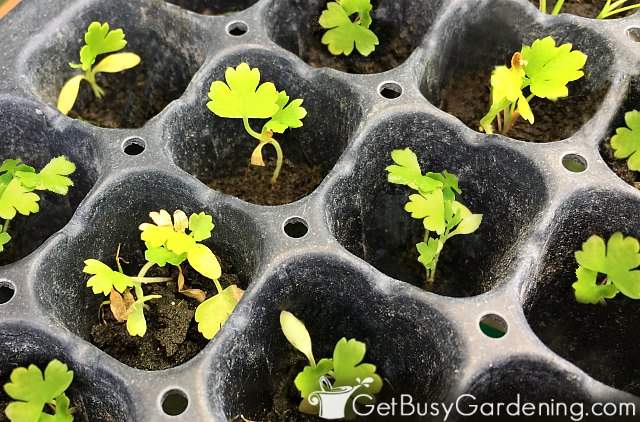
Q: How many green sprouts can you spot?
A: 12